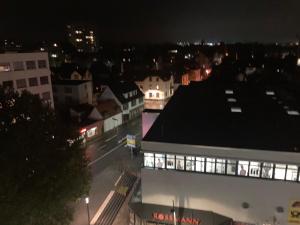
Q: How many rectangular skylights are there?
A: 5